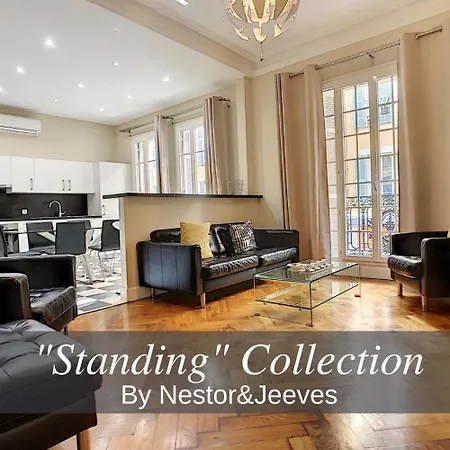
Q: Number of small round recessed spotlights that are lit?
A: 9